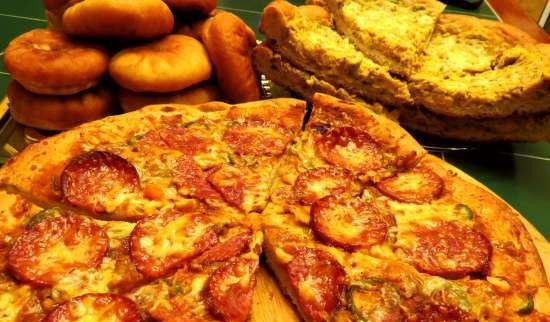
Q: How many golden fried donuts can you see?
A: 8